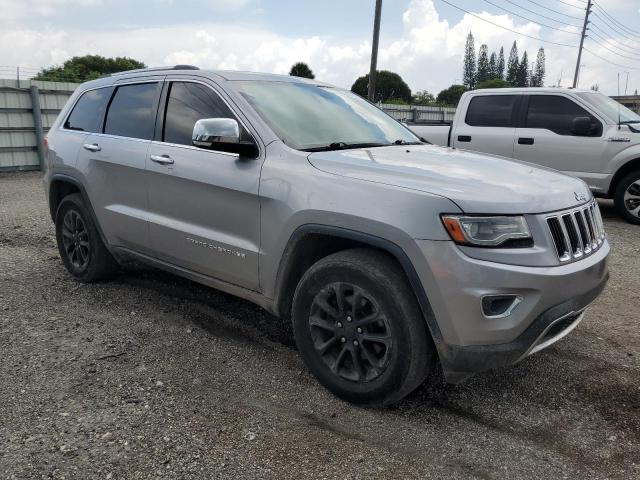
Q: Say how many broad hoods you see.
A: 1